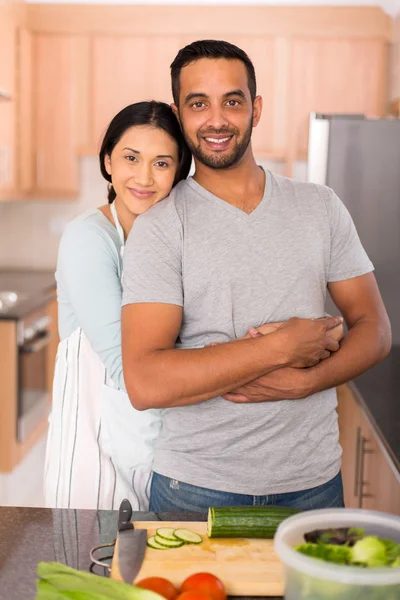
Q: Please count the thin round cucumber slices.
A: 4